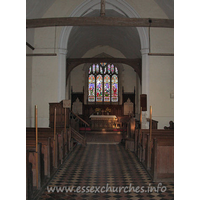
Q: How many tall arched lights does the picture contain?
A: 4